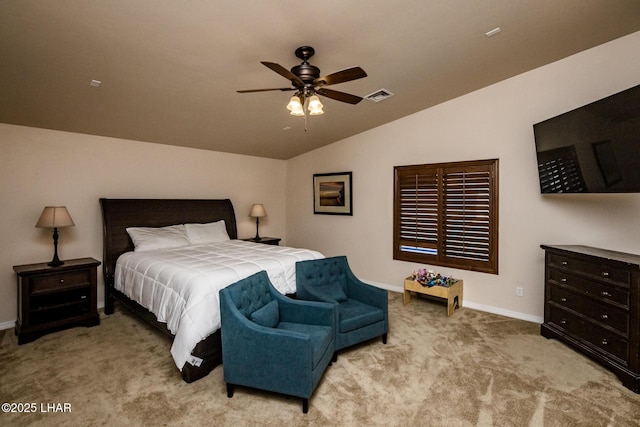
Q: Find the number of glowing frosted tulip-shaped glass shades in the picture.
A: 4